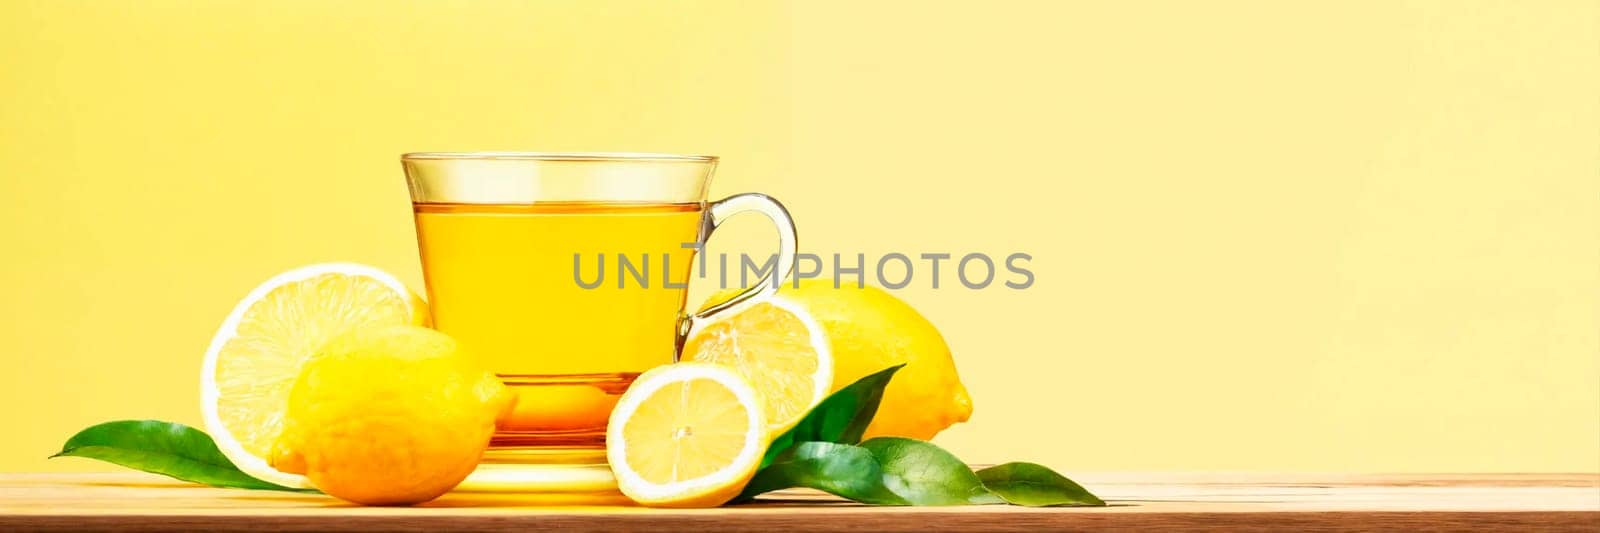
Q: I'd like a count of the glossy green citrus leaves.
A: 5